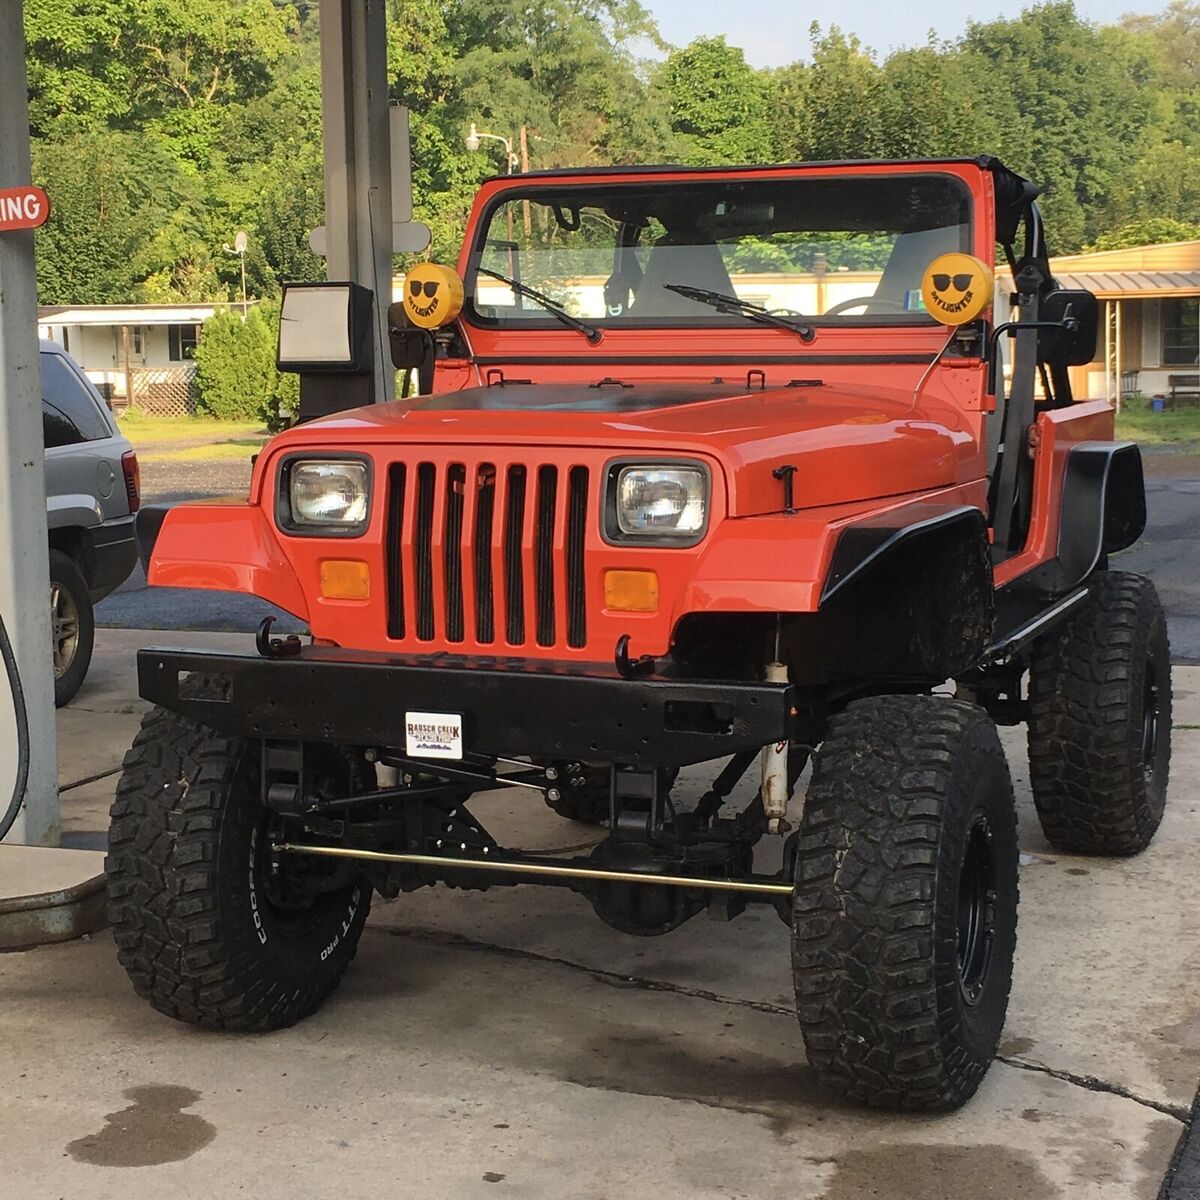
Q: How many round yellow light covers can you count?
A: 2